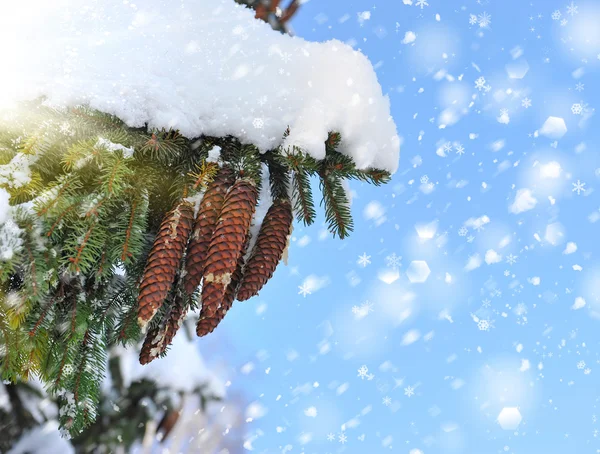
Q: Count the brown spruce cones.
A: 6